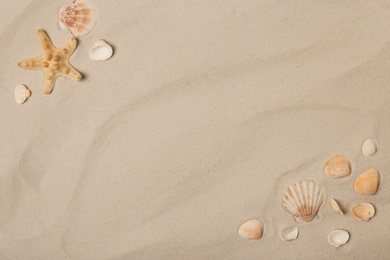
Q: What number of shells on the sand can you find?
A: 12